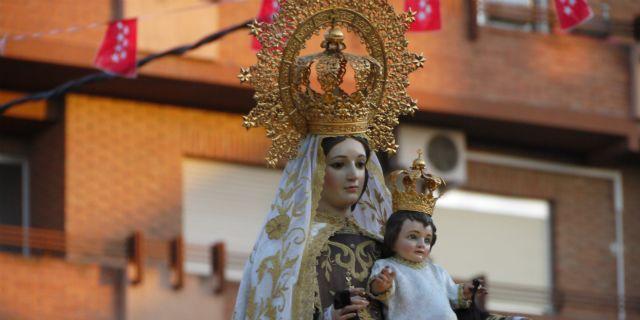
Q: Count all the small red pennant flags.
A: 4